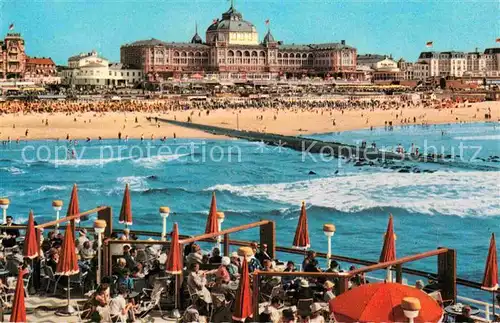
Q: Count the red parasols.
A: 12